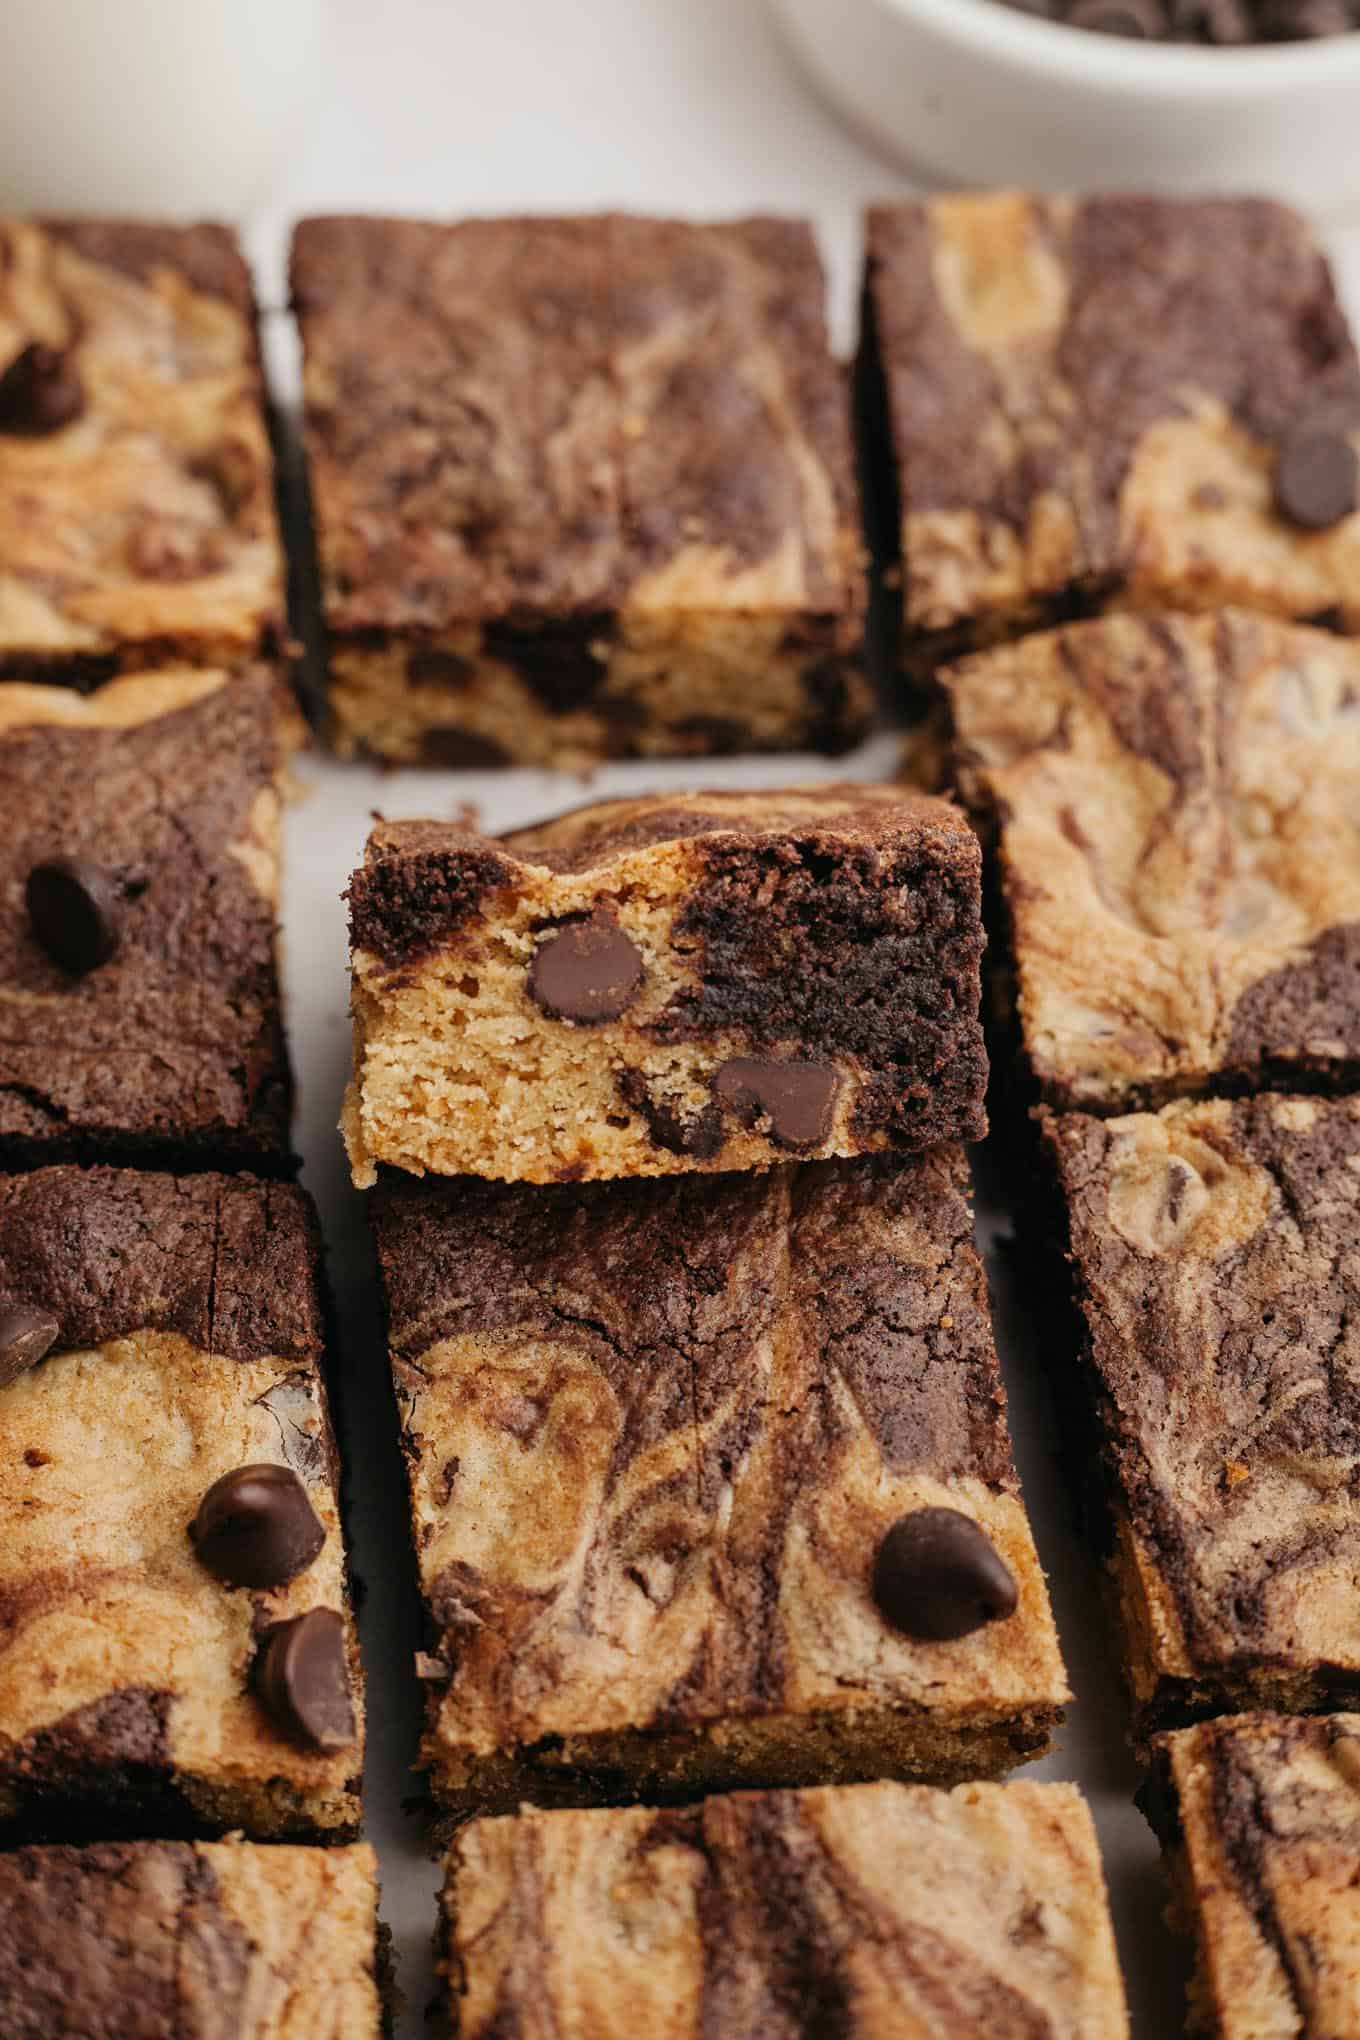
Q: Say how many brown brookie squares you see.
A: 12